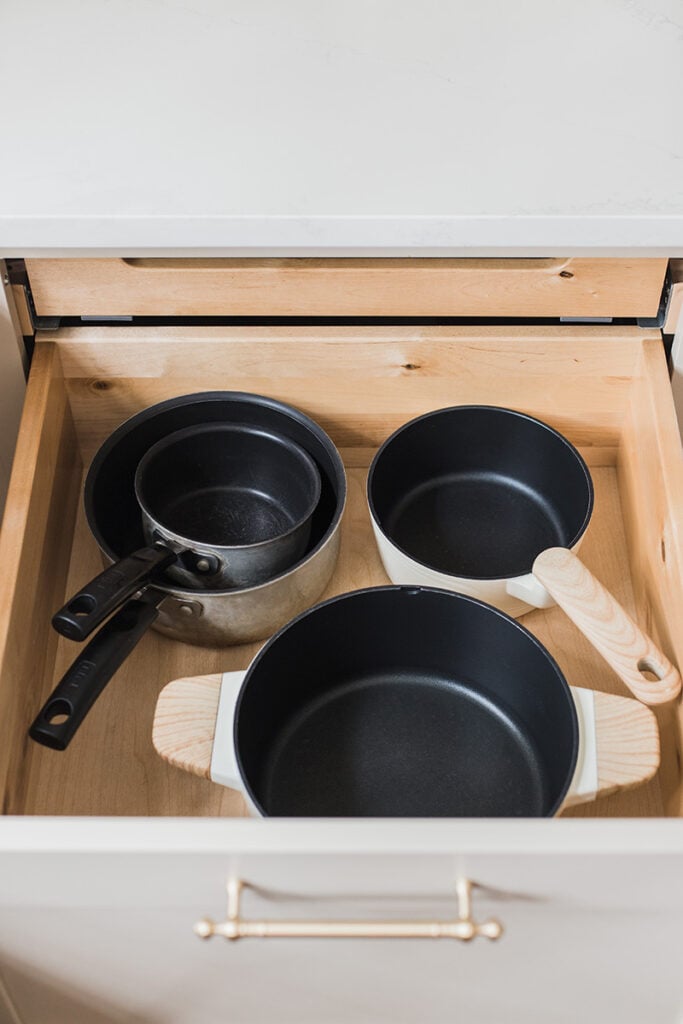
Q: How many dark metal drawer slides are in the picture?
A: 2